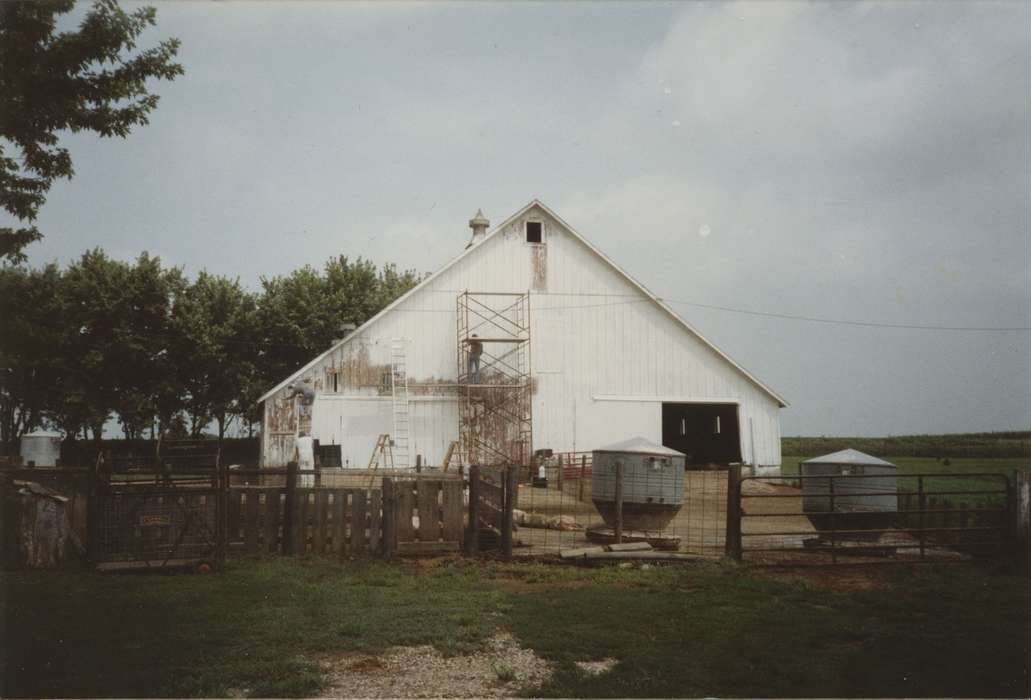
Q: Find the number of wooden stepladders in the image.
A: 2